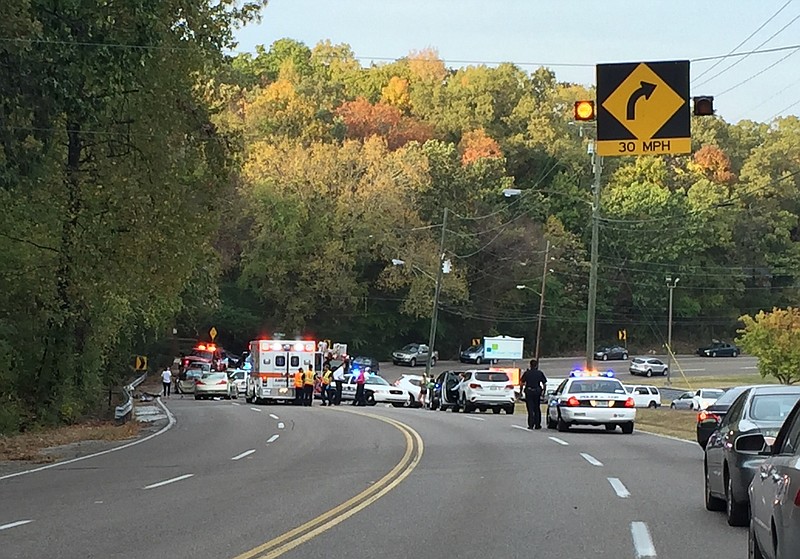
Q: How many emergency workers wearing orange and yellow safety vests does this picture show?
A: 3